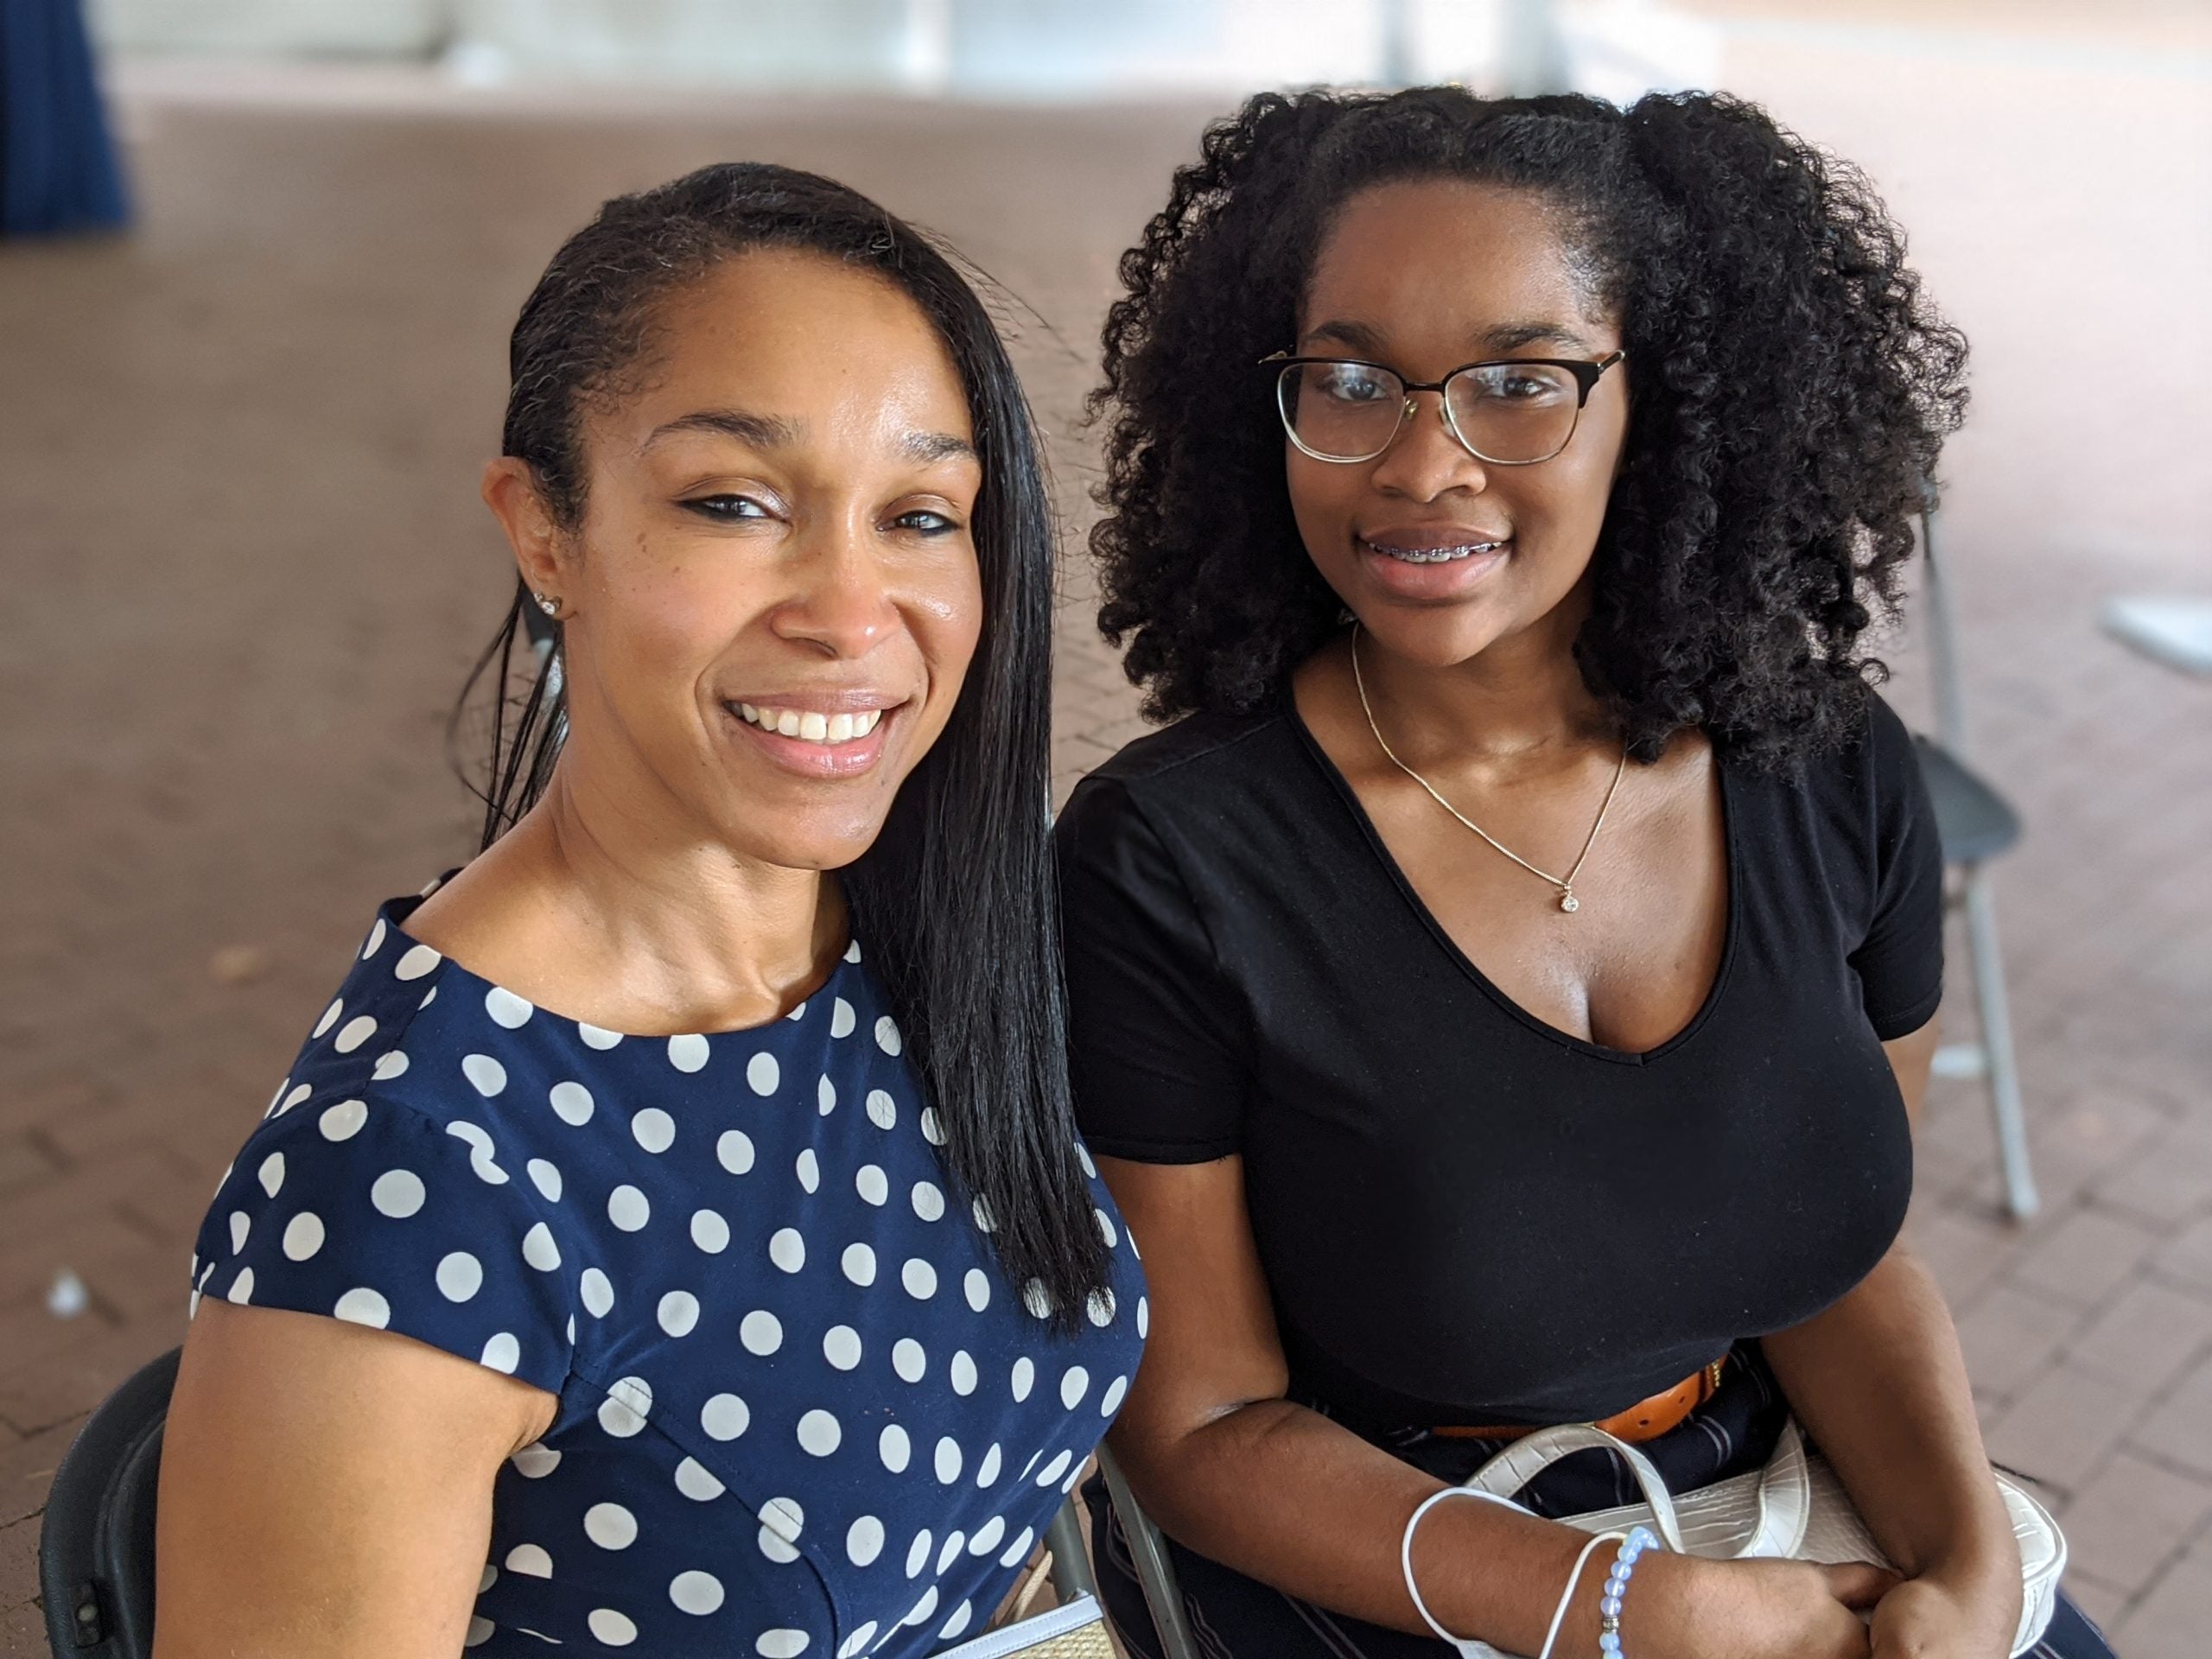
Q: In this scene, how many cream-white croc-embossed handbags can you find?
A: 1